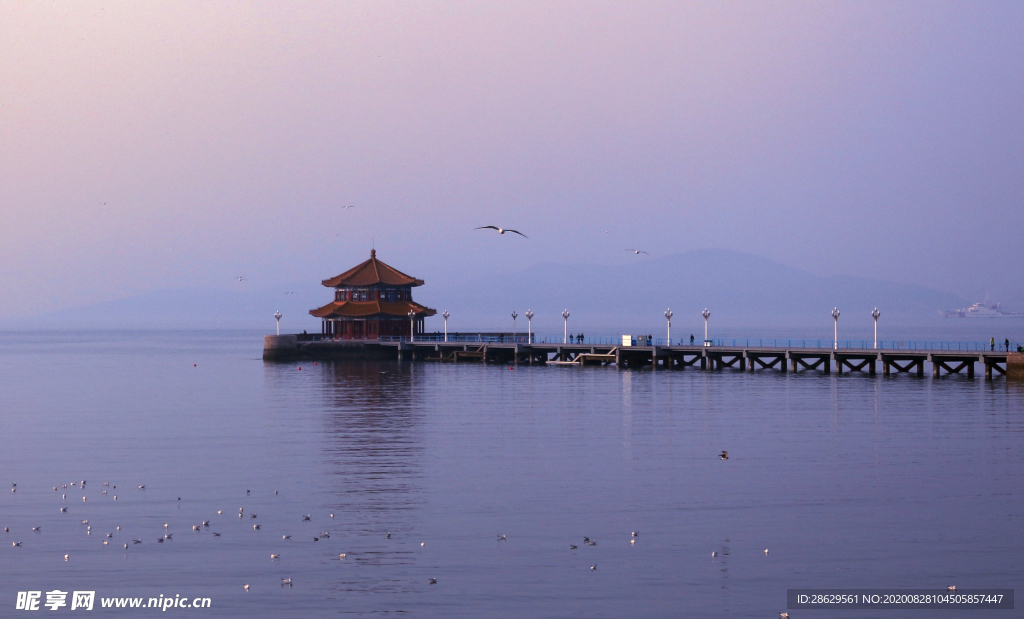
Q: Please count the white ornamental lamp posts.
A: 10